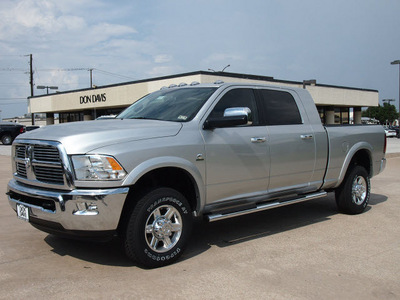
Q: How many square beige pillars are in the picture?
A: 4